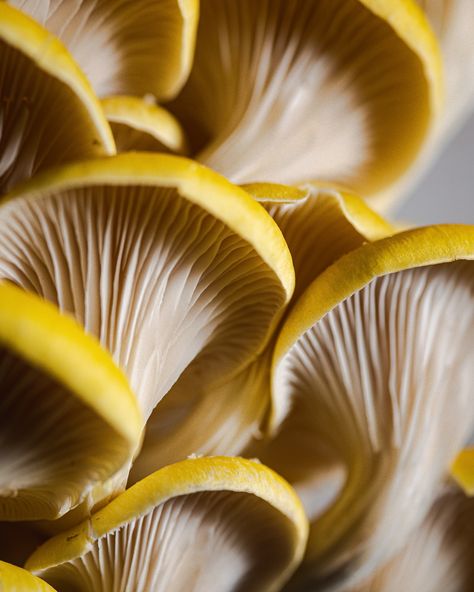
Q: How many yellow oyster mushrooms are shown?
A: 11